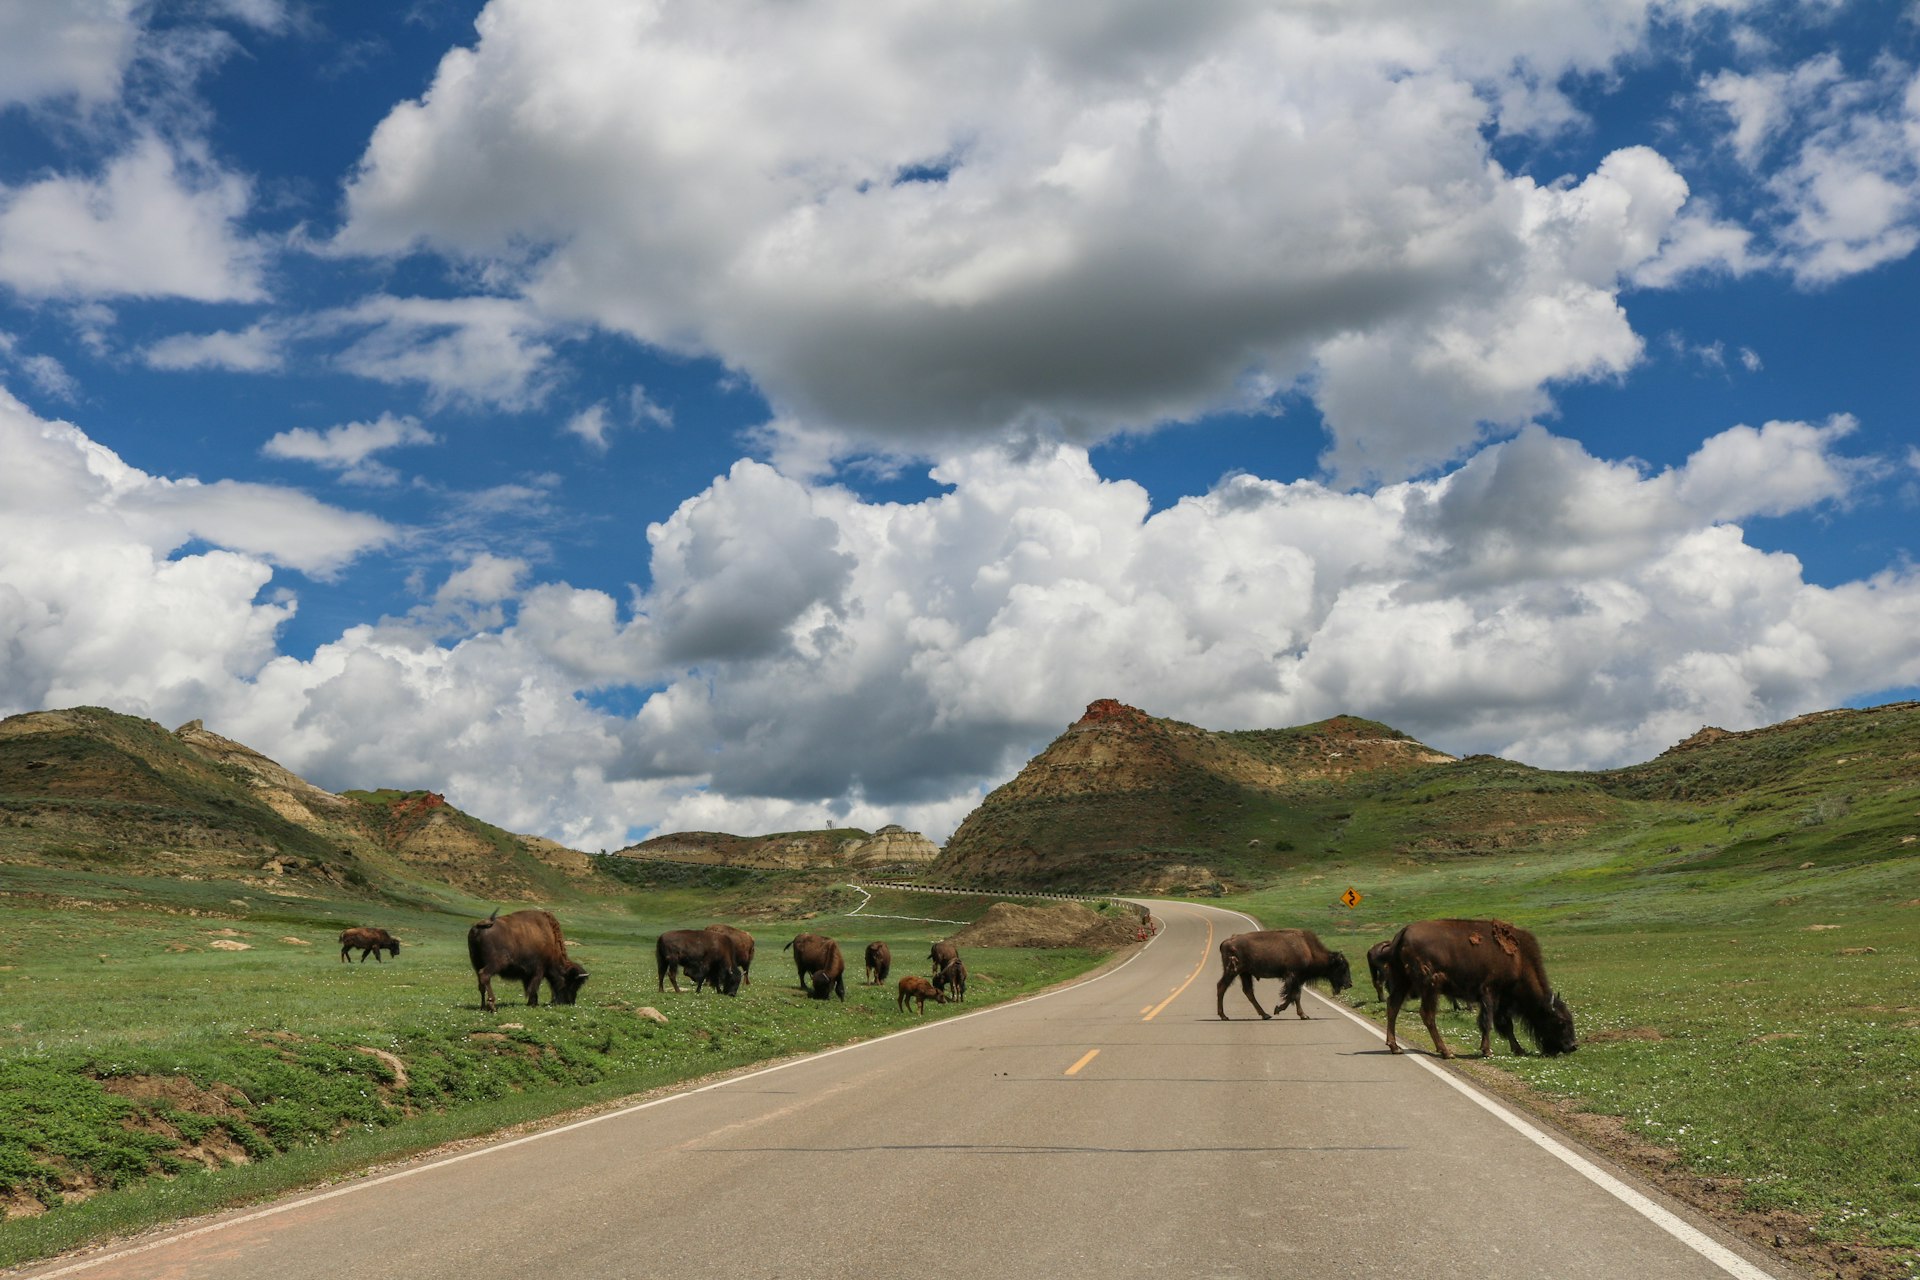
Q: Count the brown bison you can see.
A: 12